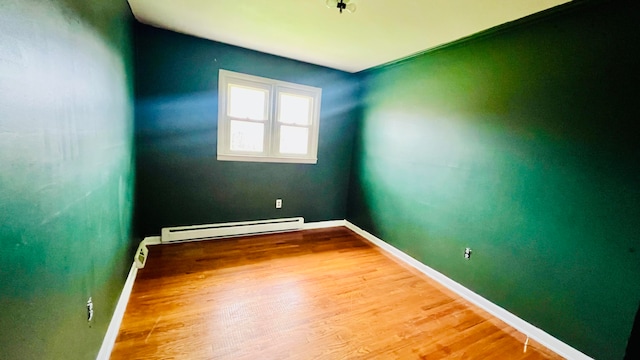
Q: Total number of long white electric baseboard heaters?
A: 1